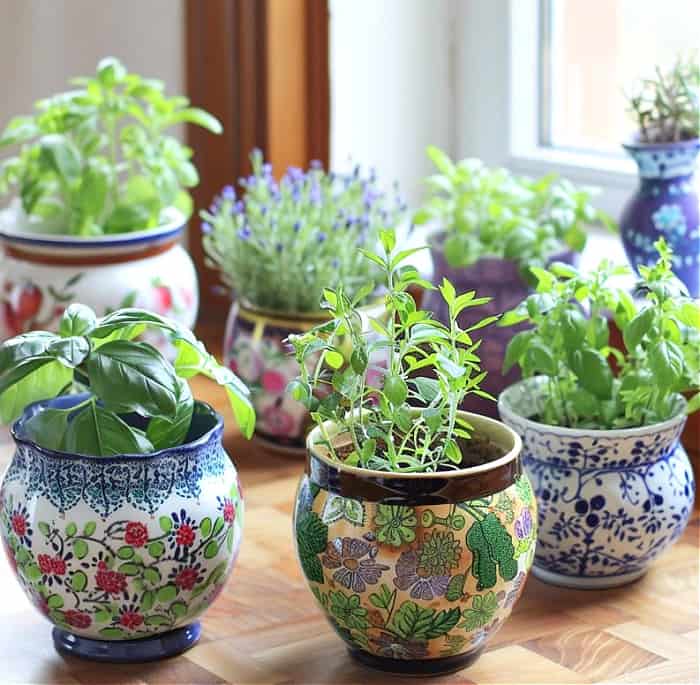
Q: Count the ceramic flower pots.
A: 7